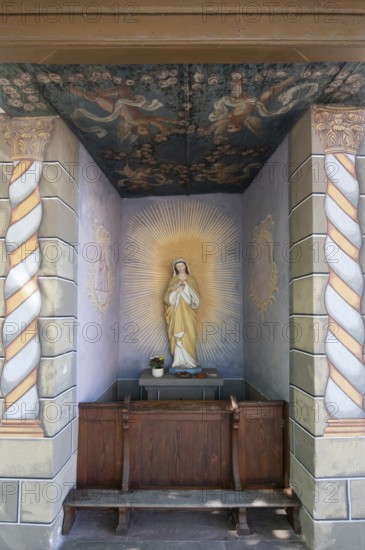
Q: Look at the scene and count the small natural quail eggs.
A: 0